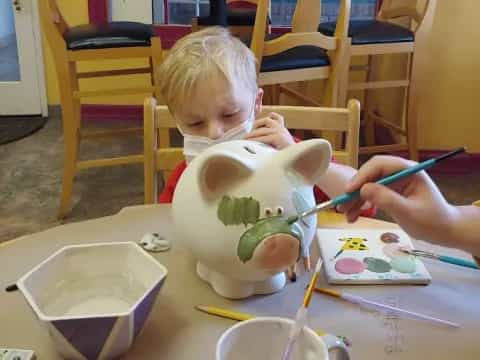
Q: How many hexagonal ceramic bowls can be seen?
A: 1